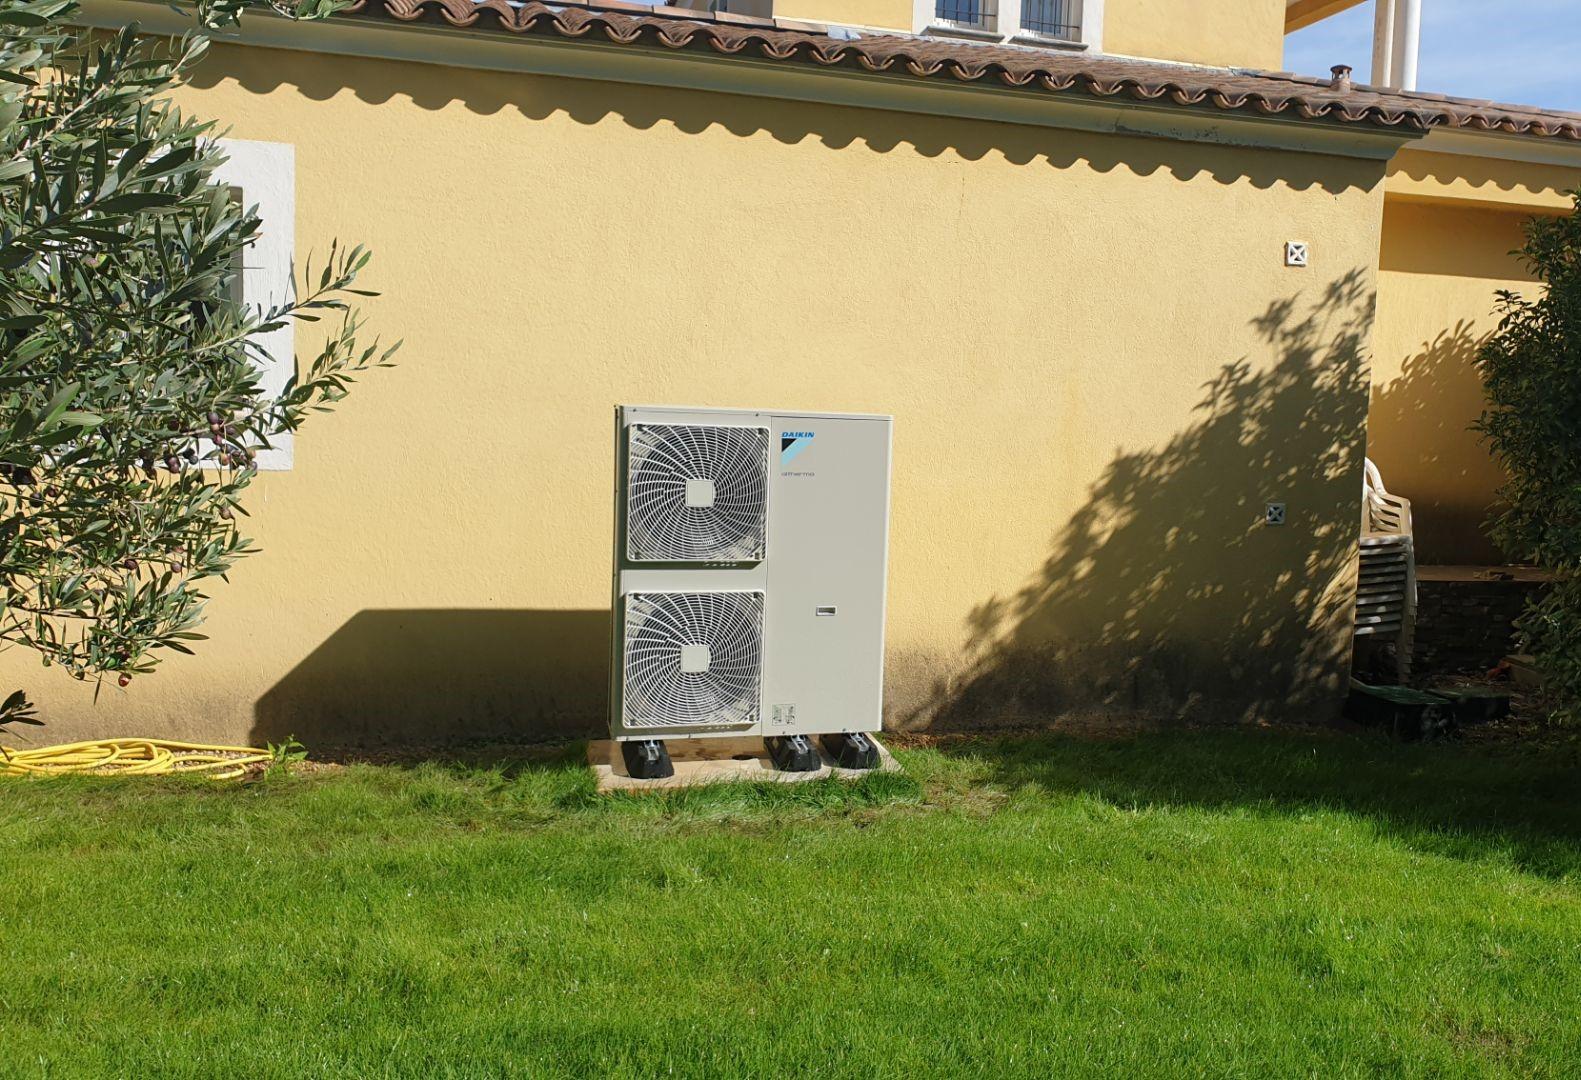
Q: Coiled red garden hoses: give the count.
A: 0